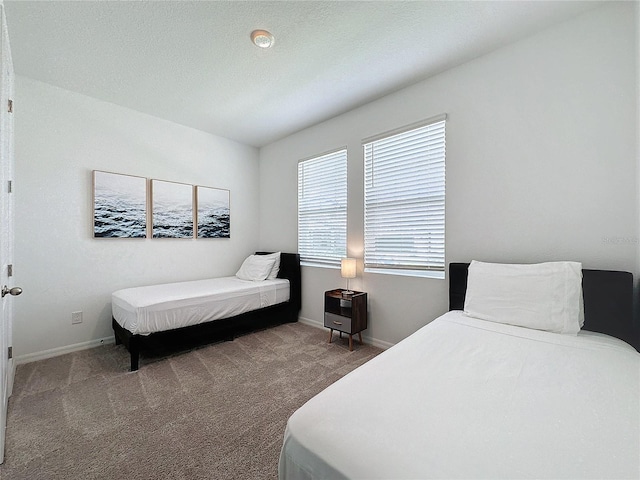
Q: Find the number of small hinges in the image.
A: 4